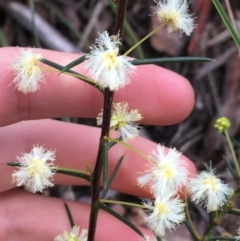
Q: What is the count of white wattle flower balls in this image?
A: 9